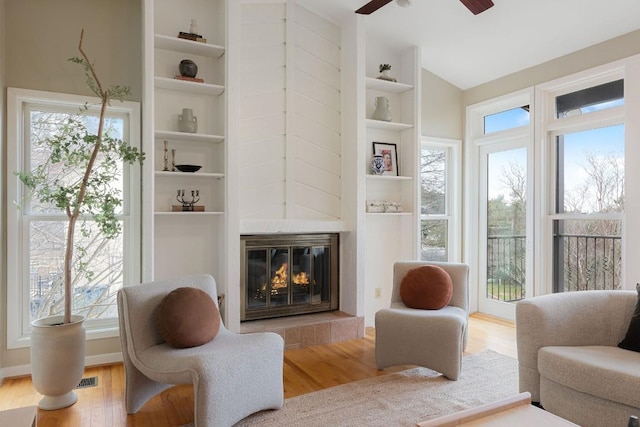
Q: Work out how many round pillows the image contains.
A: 2